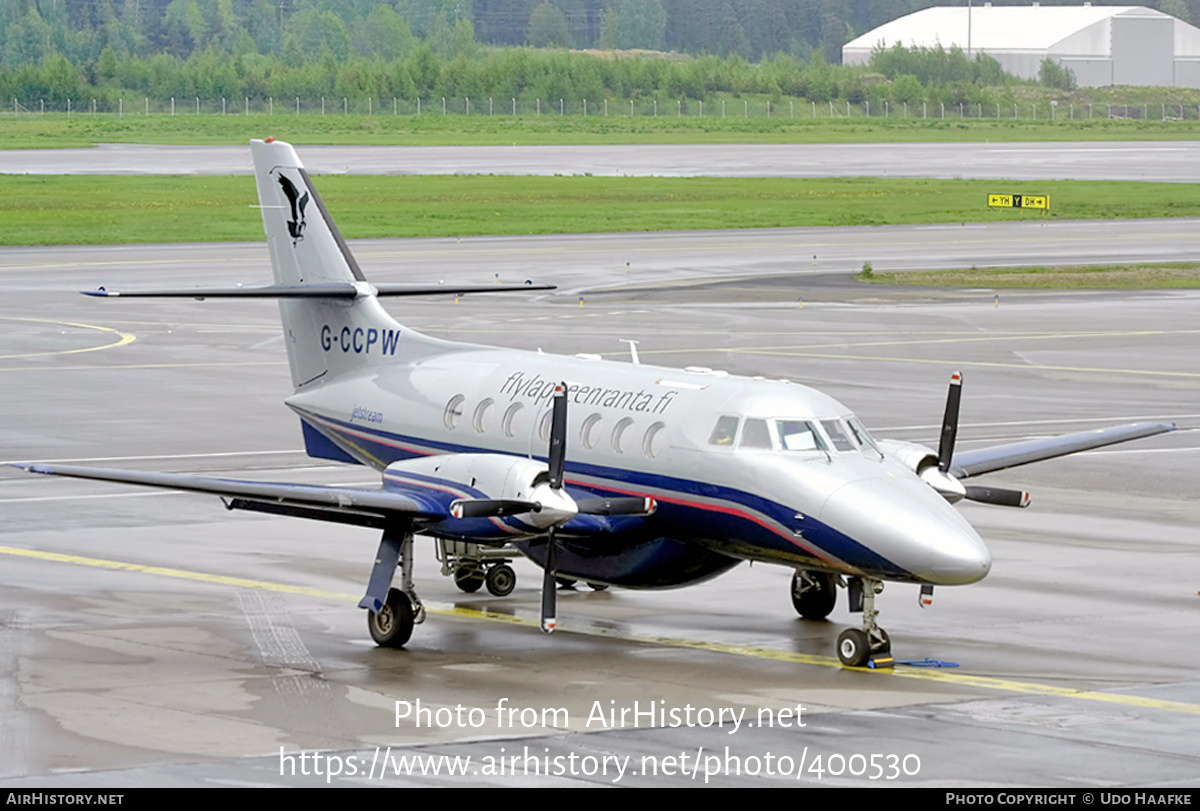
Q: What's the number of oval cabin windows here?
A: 7